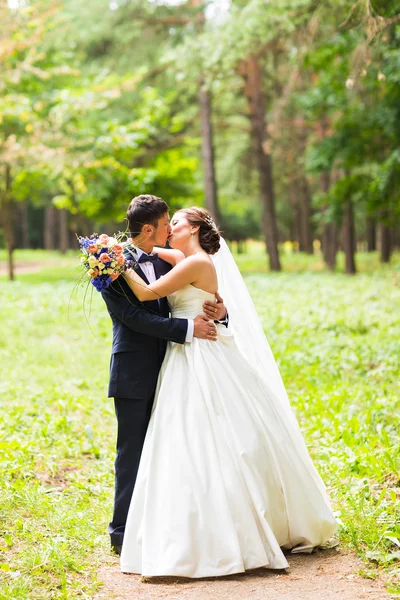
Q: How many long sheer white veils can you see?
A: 1